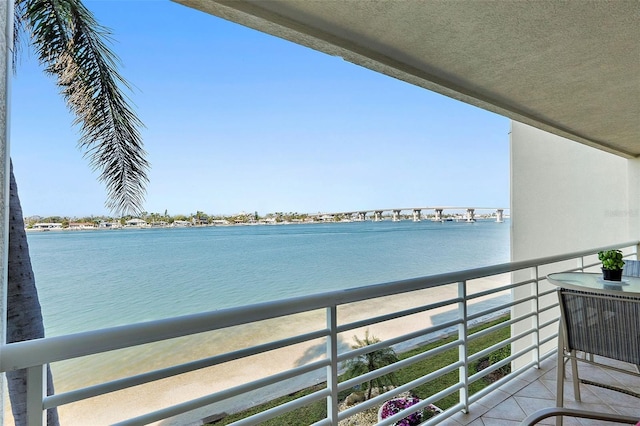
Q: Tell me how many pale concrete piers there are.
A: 7